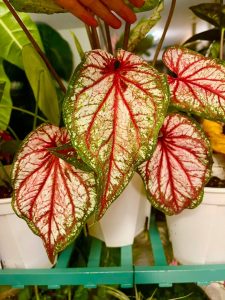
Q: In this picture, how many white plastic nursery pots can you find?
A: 3